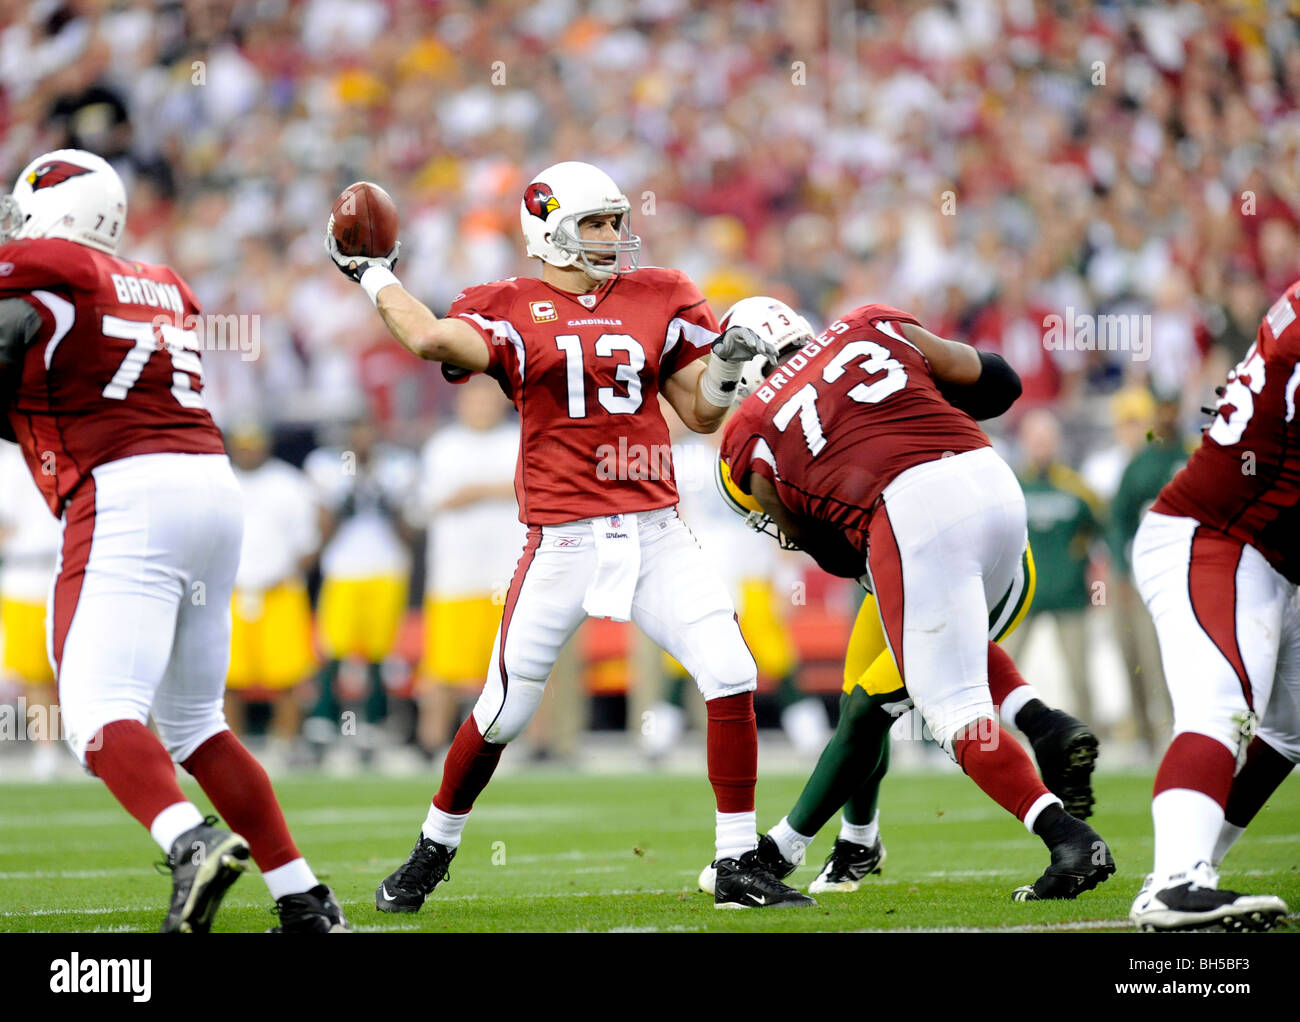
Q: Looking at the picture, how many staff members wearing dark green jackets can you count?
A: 2